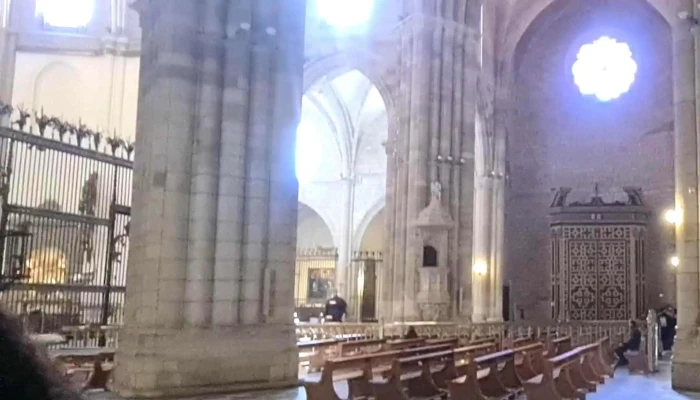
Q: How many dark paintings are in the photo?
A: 1